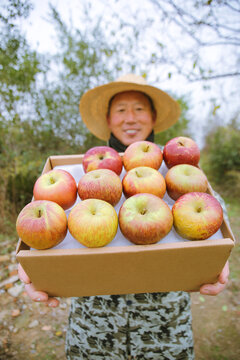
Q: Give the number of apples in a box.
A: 11